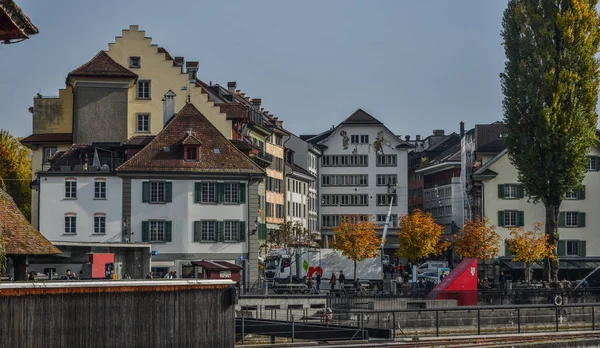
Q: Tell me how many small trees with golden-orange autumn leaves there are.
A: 4